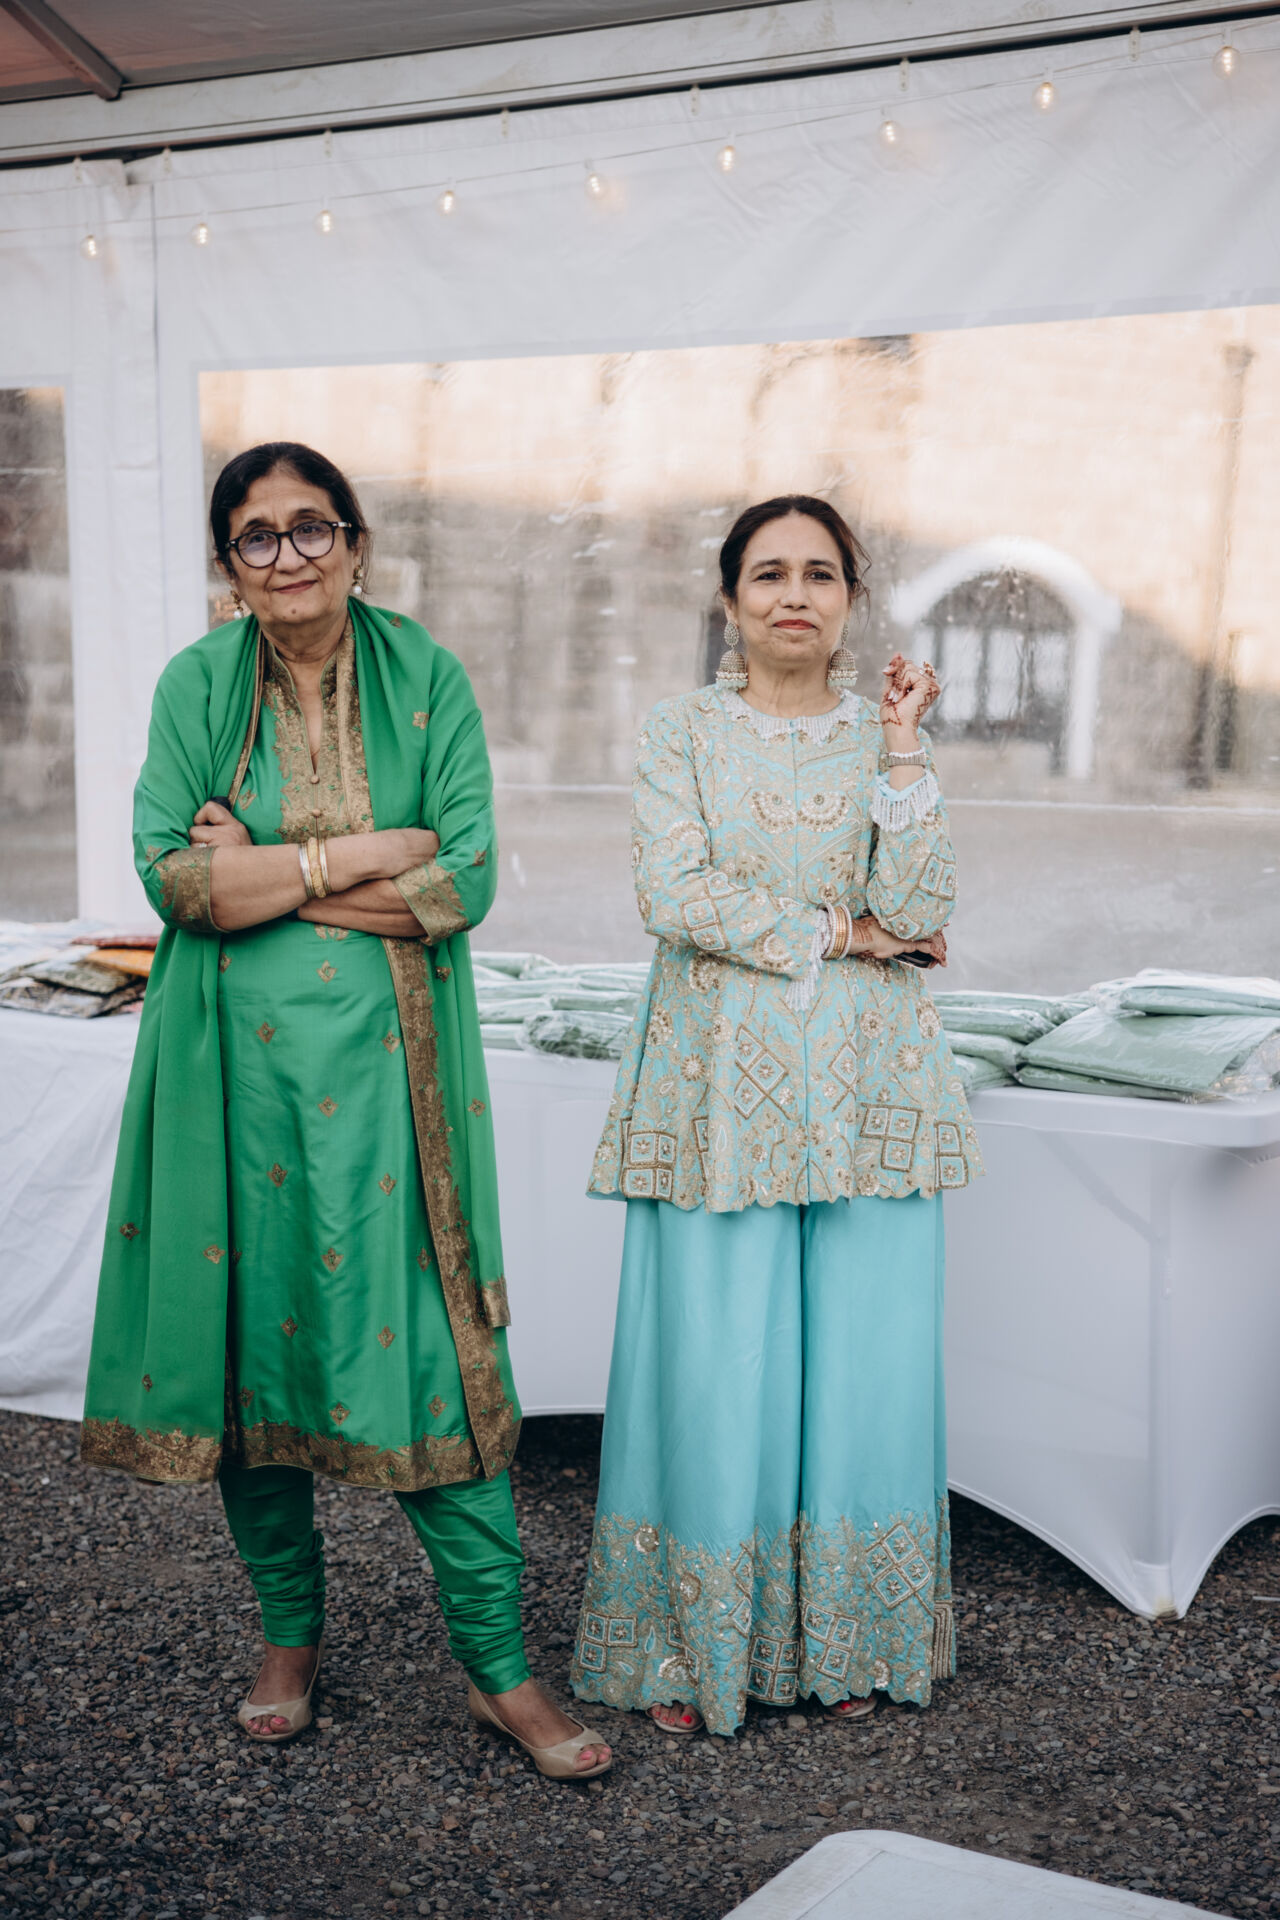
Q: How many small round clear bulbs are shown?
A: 9